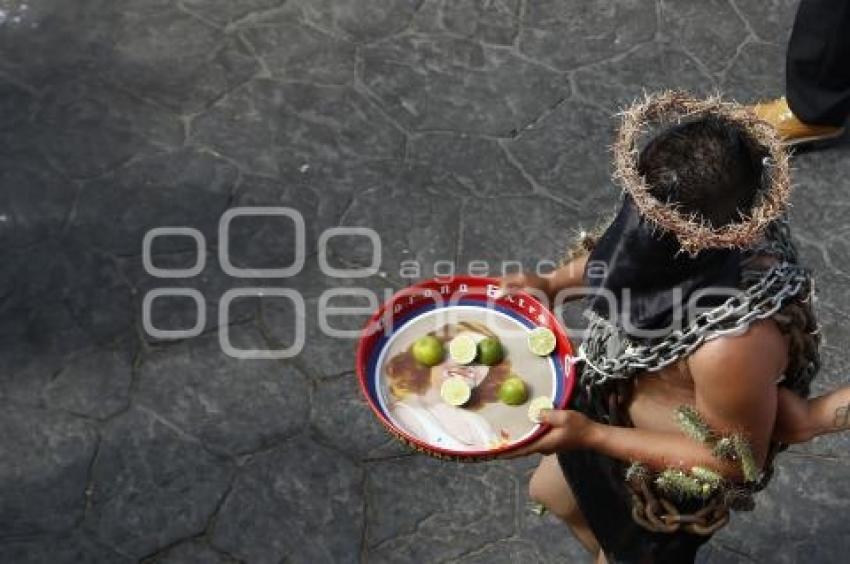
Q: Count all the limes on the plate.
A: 7